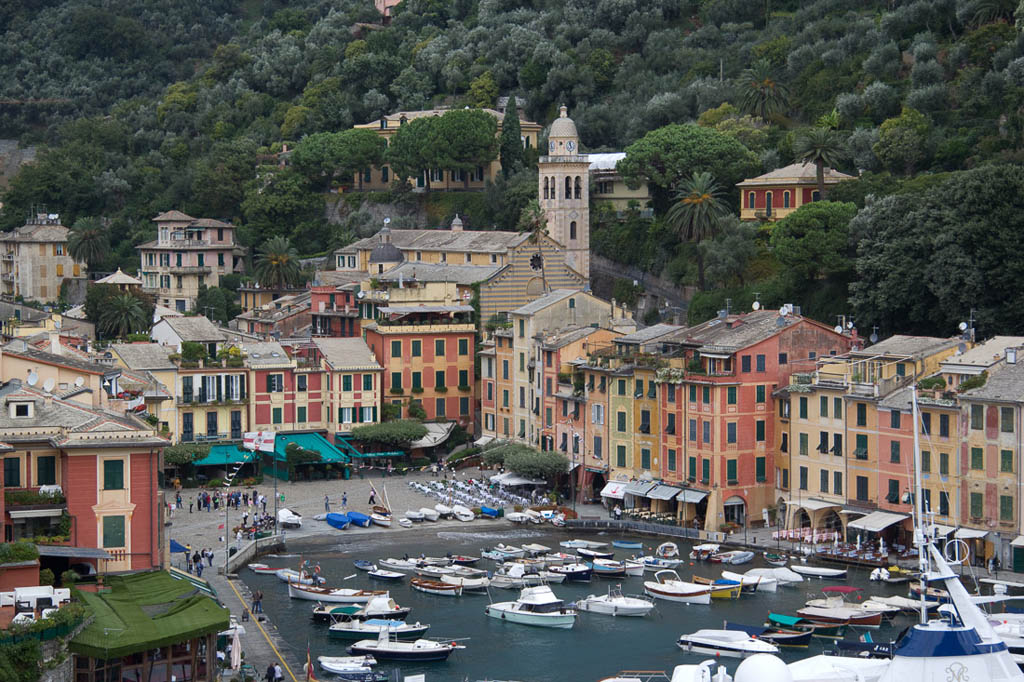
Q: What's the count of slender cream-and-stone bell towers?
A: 1